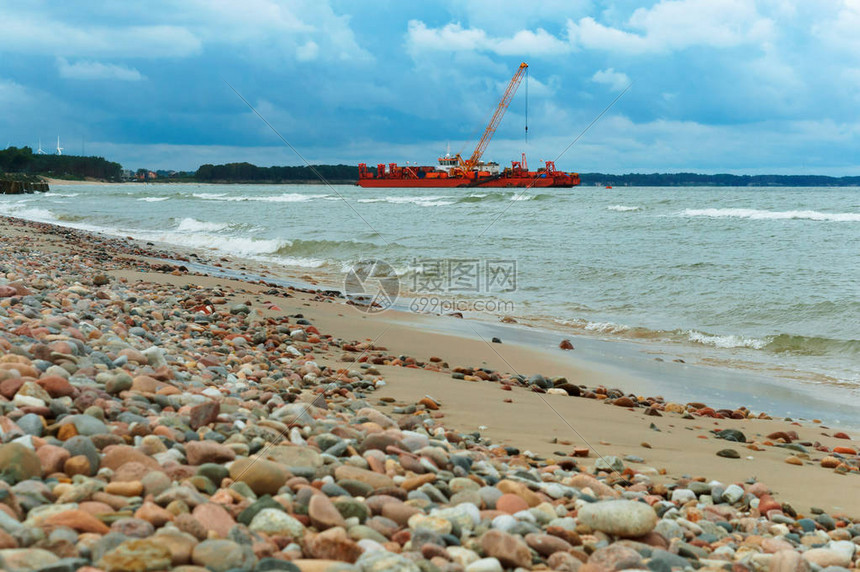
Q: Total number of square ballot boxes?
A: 0